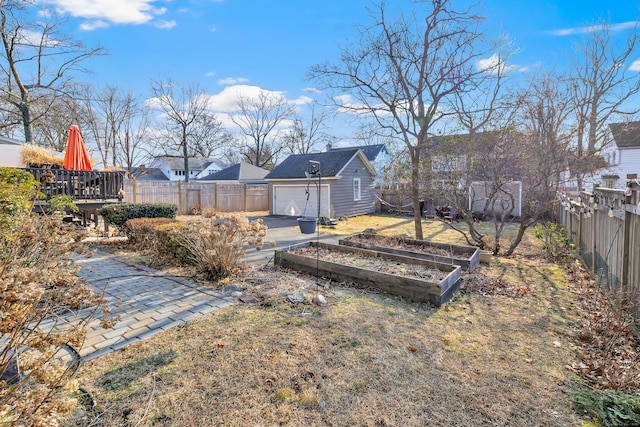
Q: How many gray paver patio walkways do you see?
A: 1